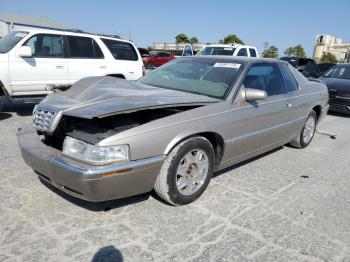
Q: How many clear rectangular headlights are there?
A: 1